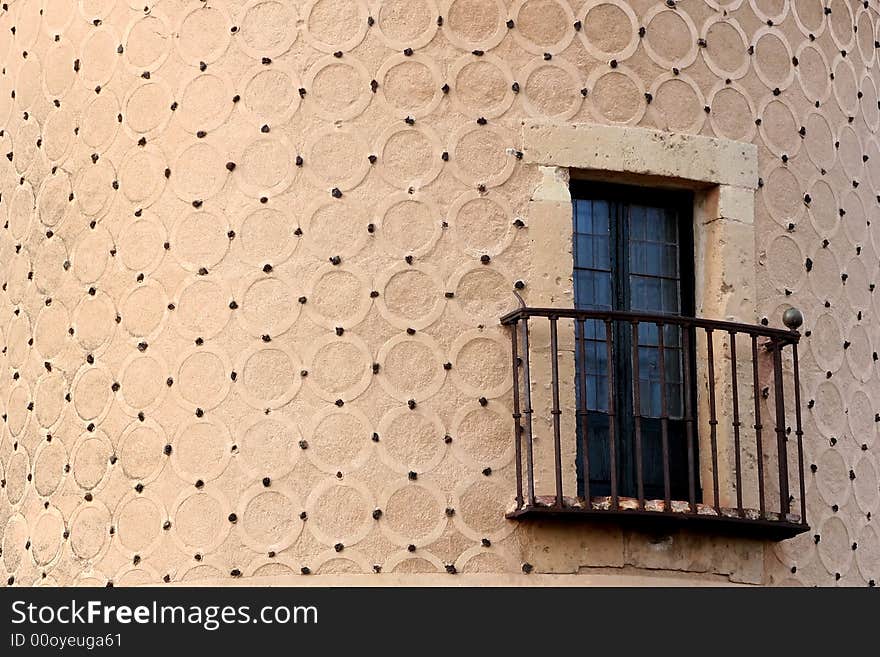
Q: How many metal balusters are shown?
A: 13